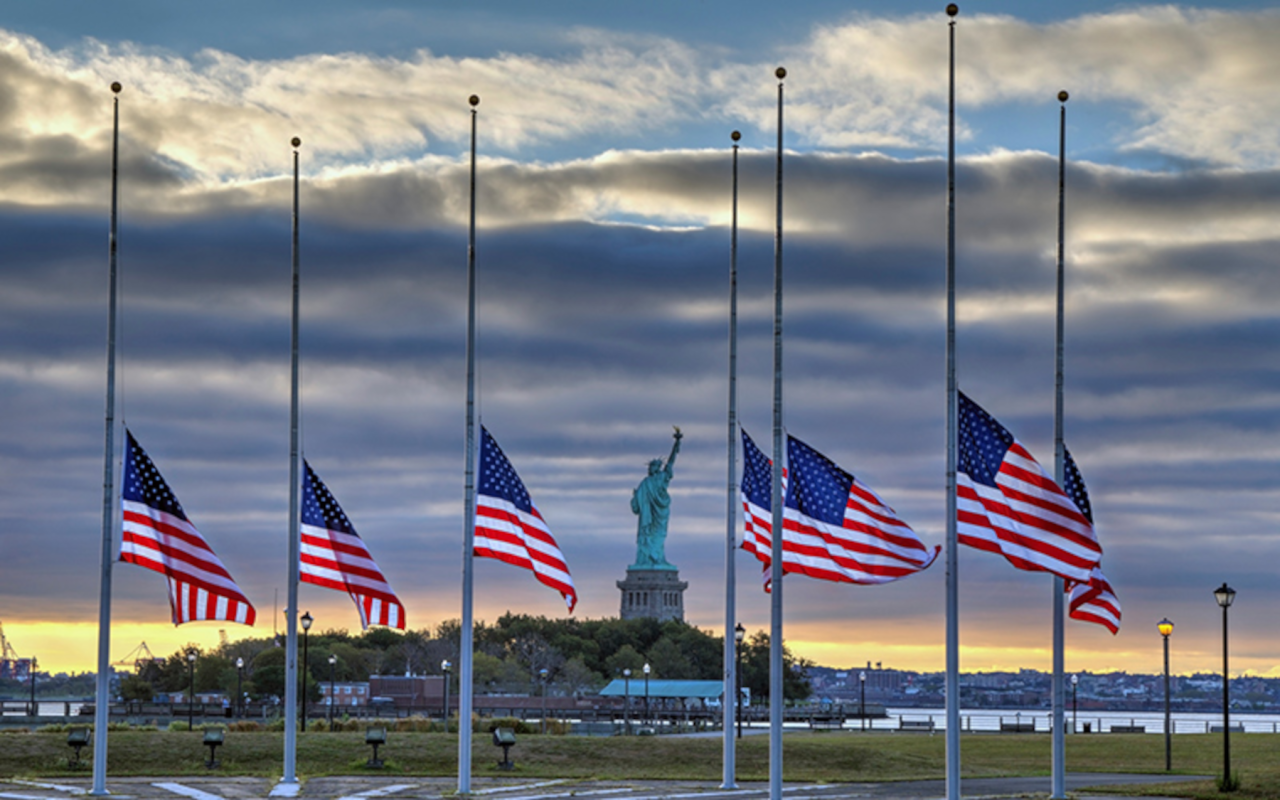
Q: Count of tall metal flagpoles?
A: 7